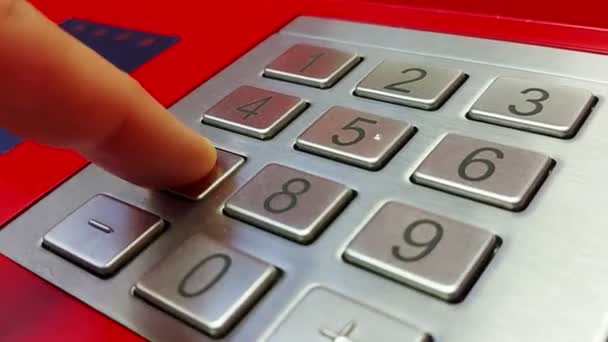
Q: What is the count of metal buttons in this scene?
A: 12